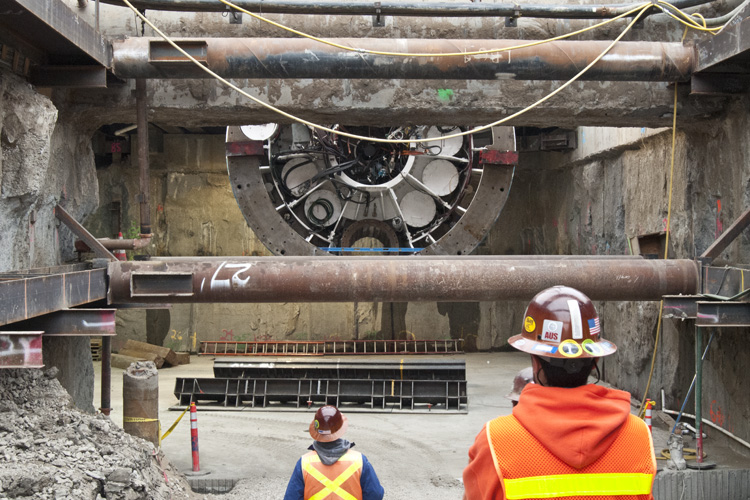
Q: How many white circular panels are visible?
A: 6